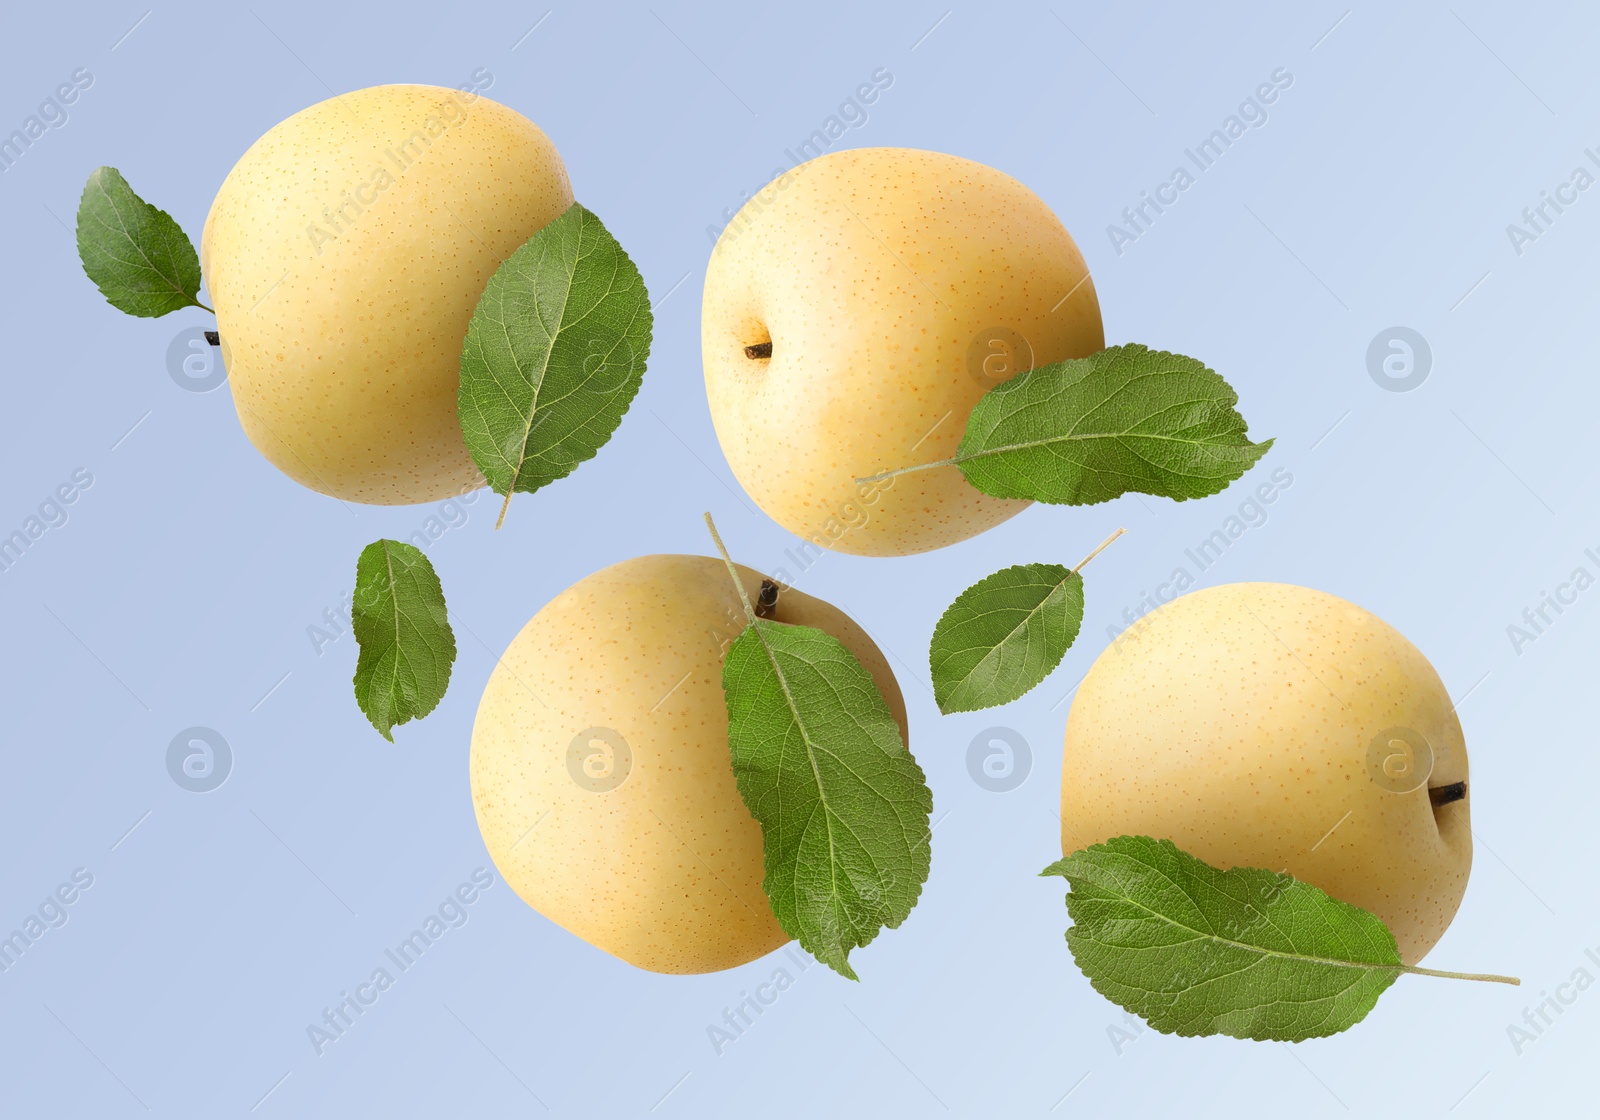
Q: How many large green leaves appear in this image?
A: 4